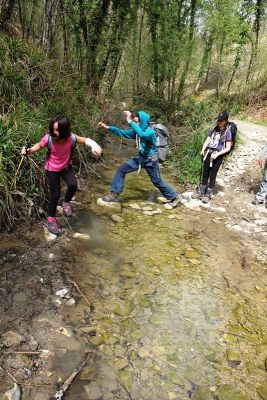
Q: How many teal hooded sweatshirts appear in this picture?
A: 1